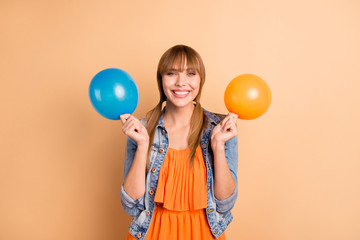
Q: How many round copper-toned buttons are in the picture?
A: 6